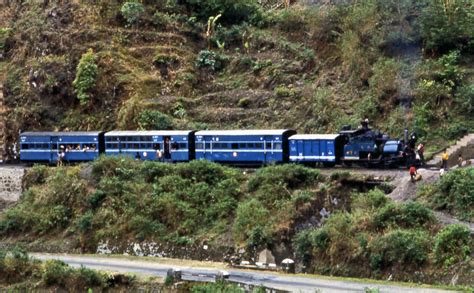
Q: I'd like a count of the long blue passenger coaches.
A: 3